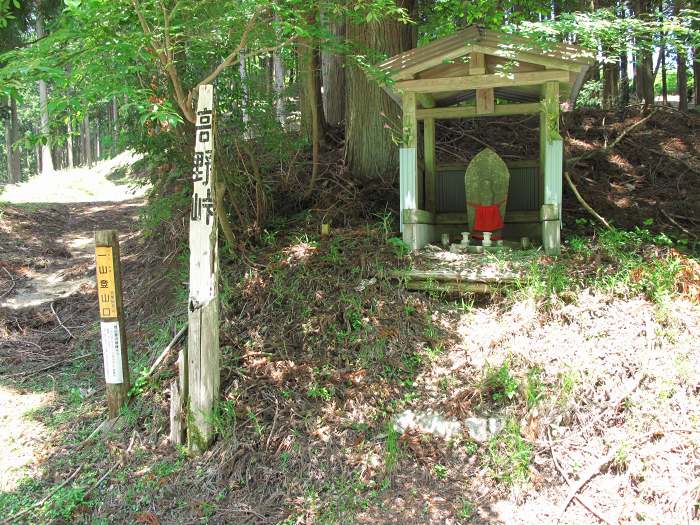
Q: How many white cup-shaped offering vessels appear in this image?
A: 2